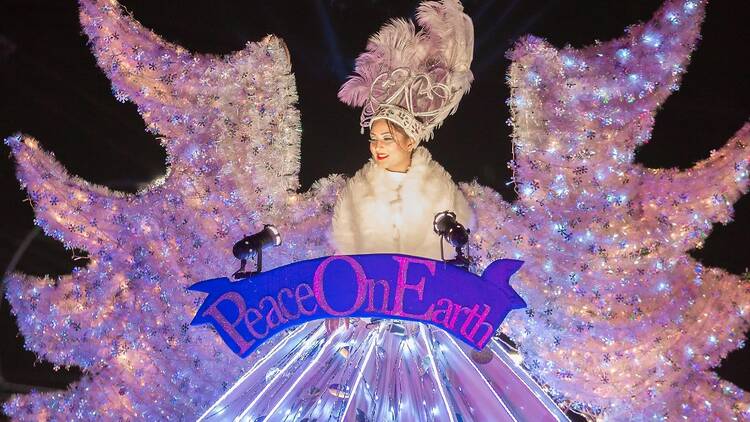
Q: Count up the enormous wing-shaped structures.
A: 2